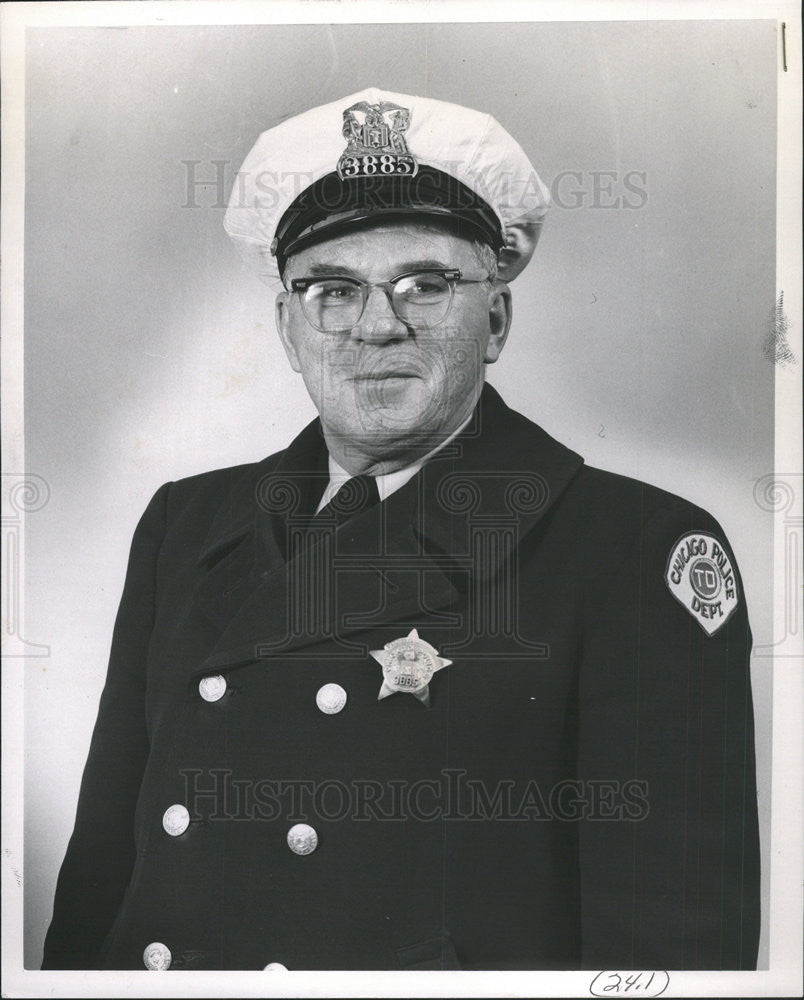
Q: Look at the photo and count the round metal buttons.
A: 6